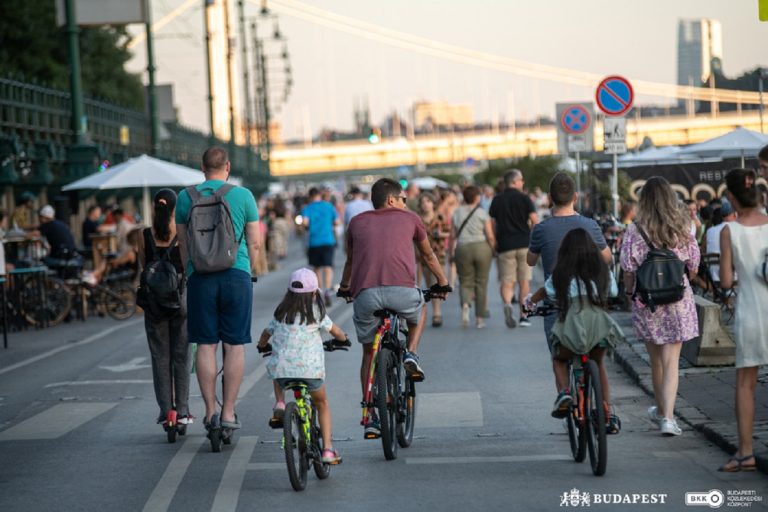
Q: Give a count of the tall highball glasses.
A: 0